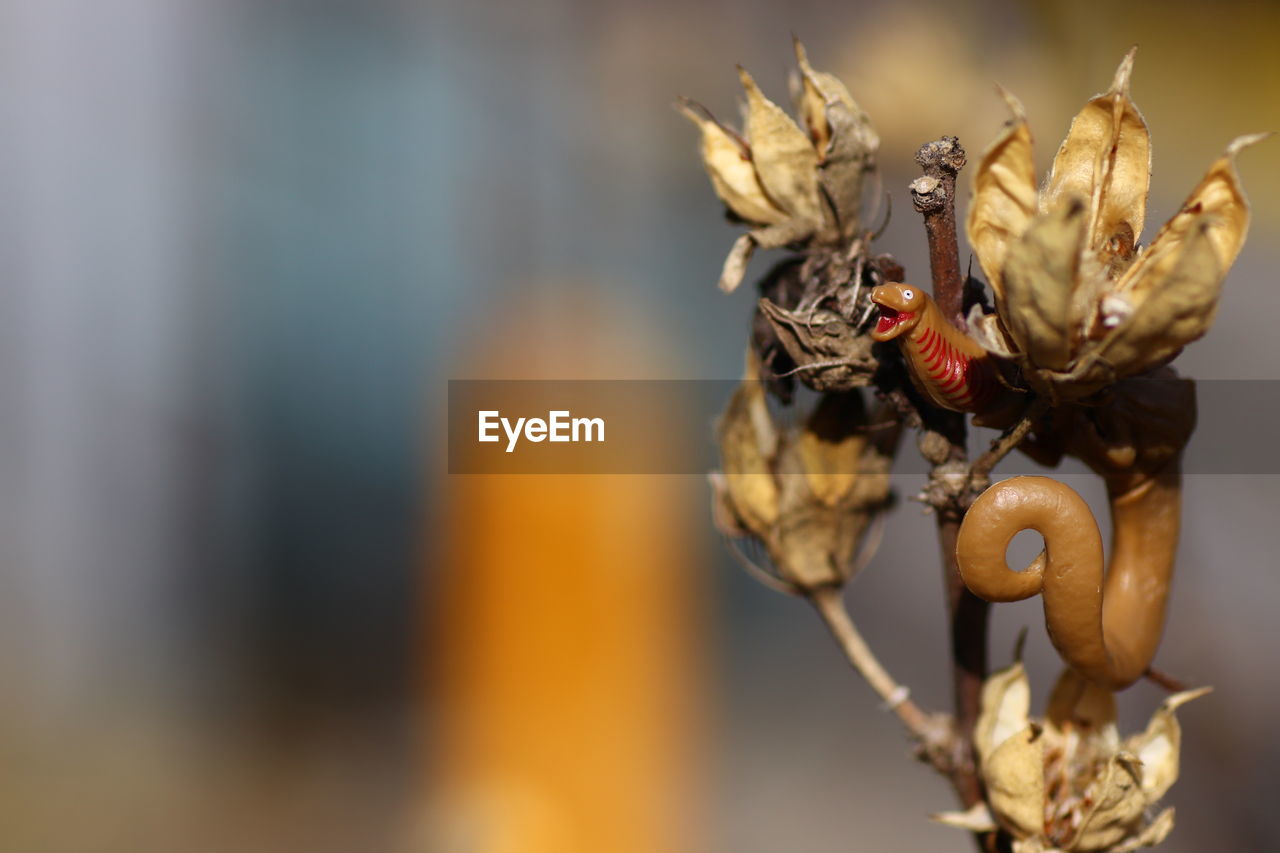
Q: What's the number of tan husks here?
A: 4